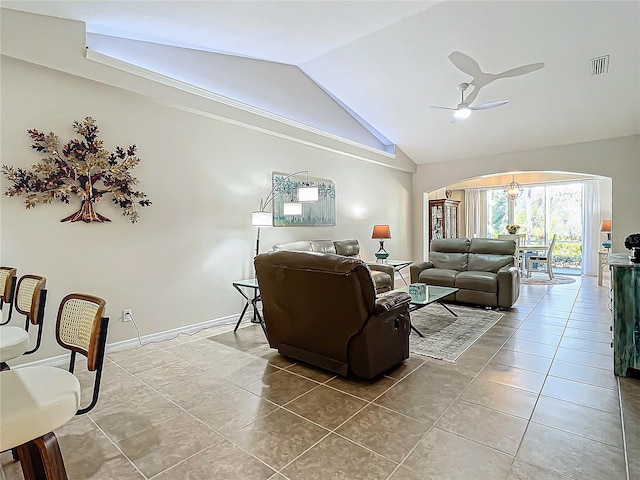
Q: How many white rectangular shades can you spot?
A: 3